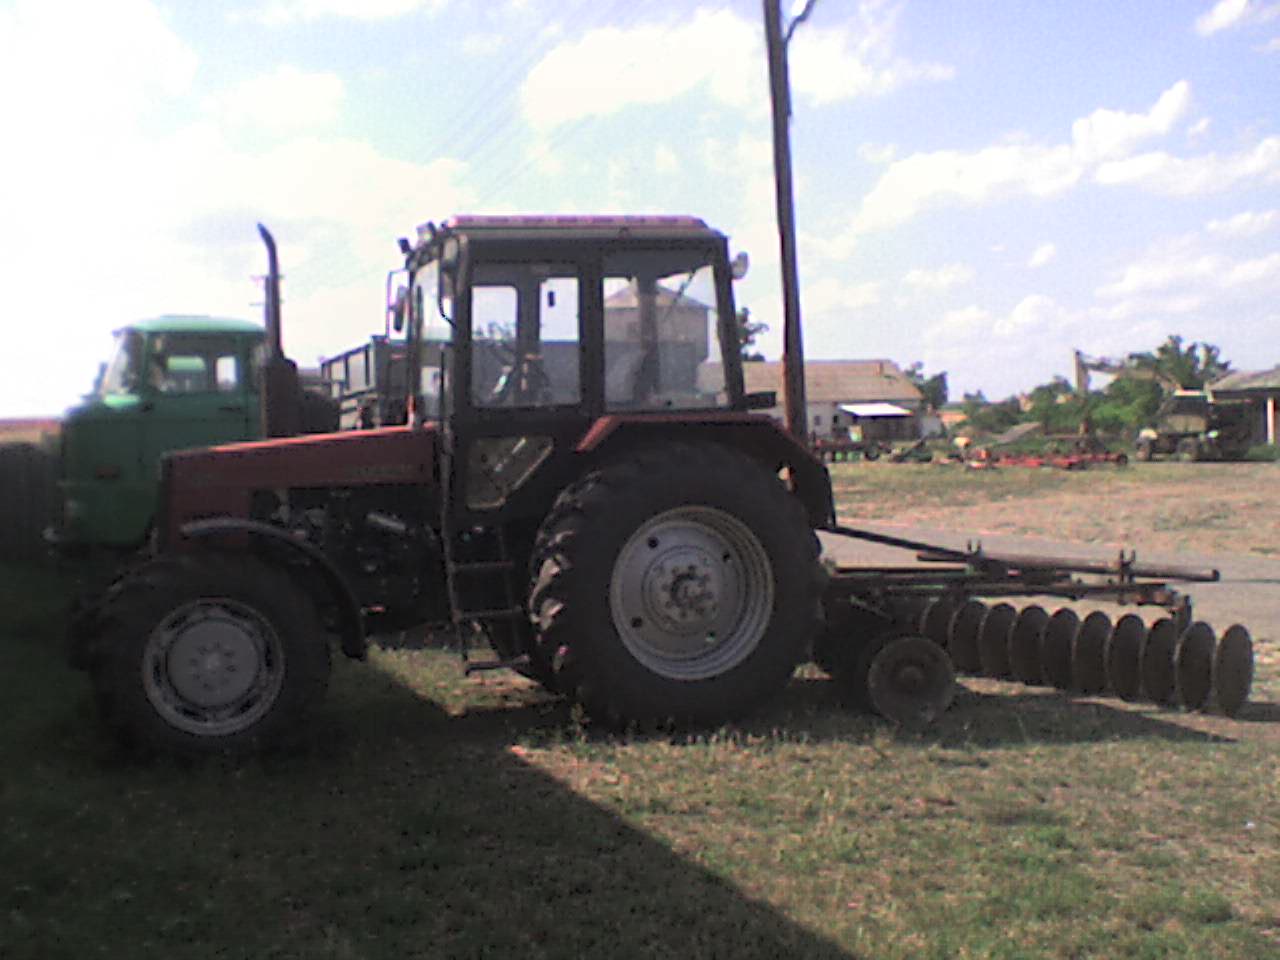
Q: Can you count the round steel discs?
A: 11